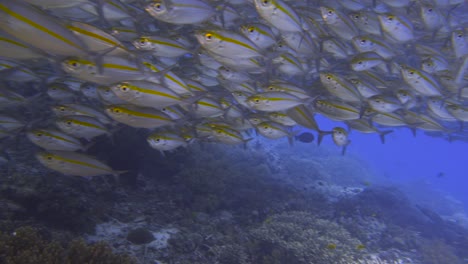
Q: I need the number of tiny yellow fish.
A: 2